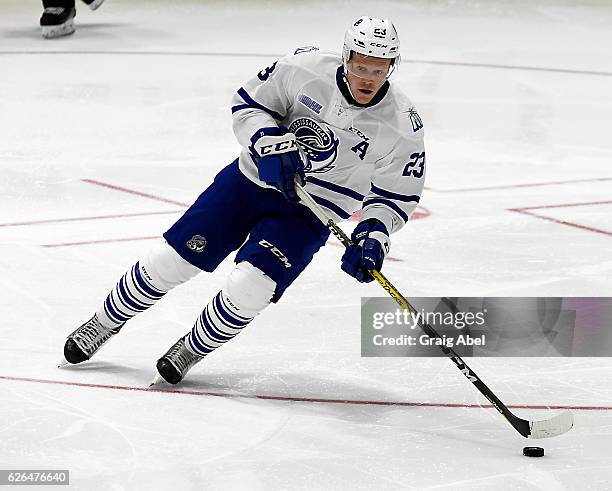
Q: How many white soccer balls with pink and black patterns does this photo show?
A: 0